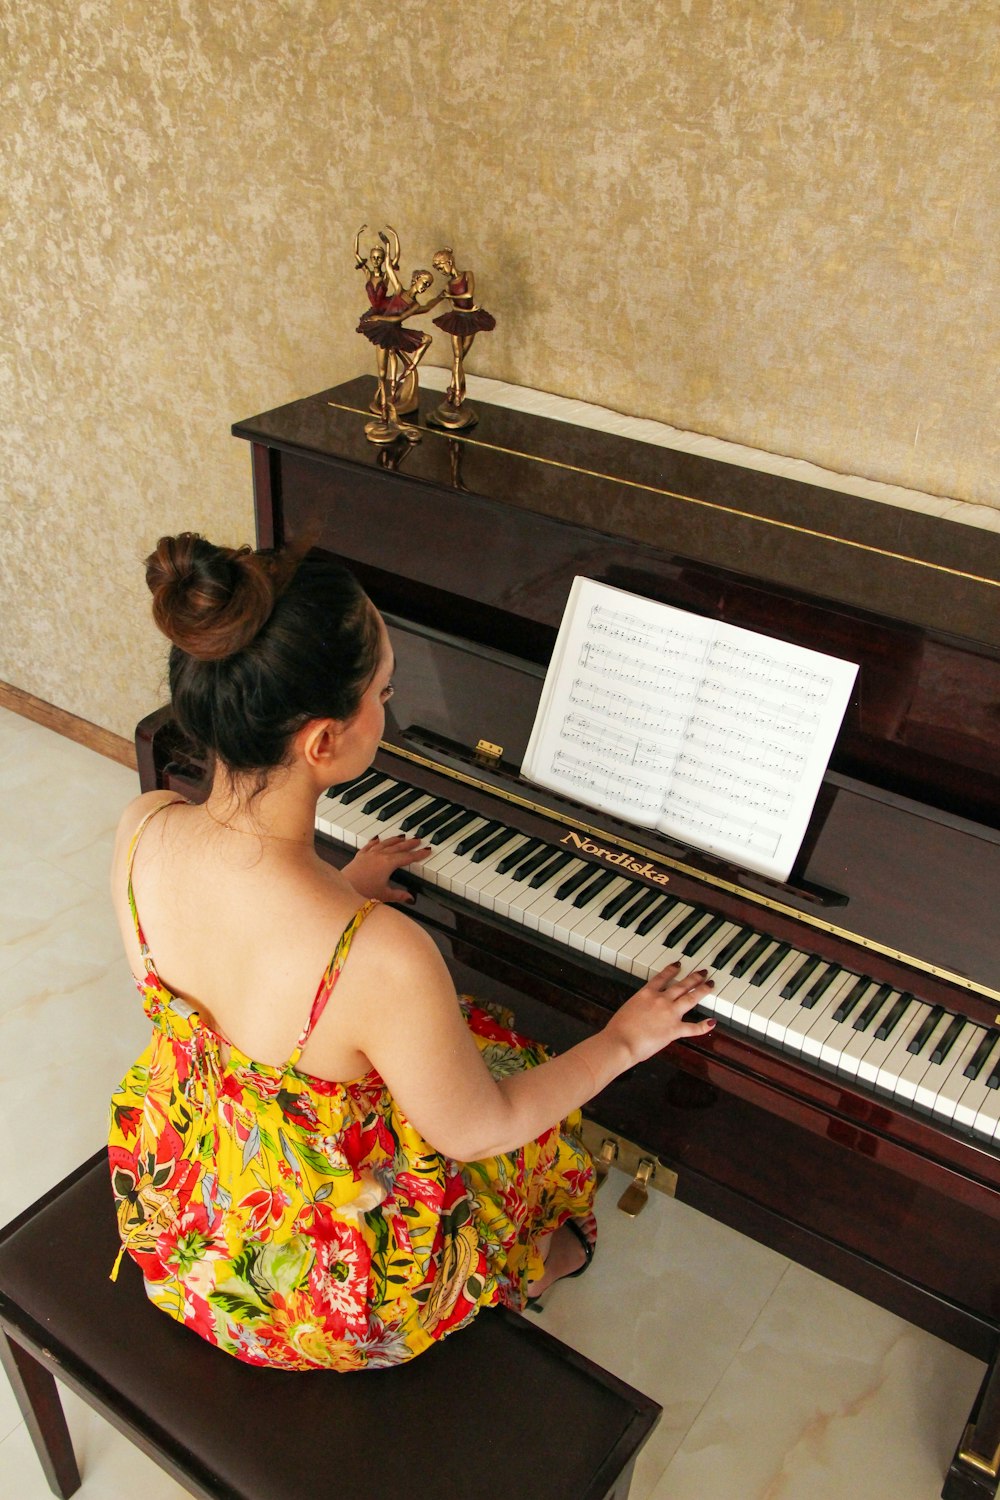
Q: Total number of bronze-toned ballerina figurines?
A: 3